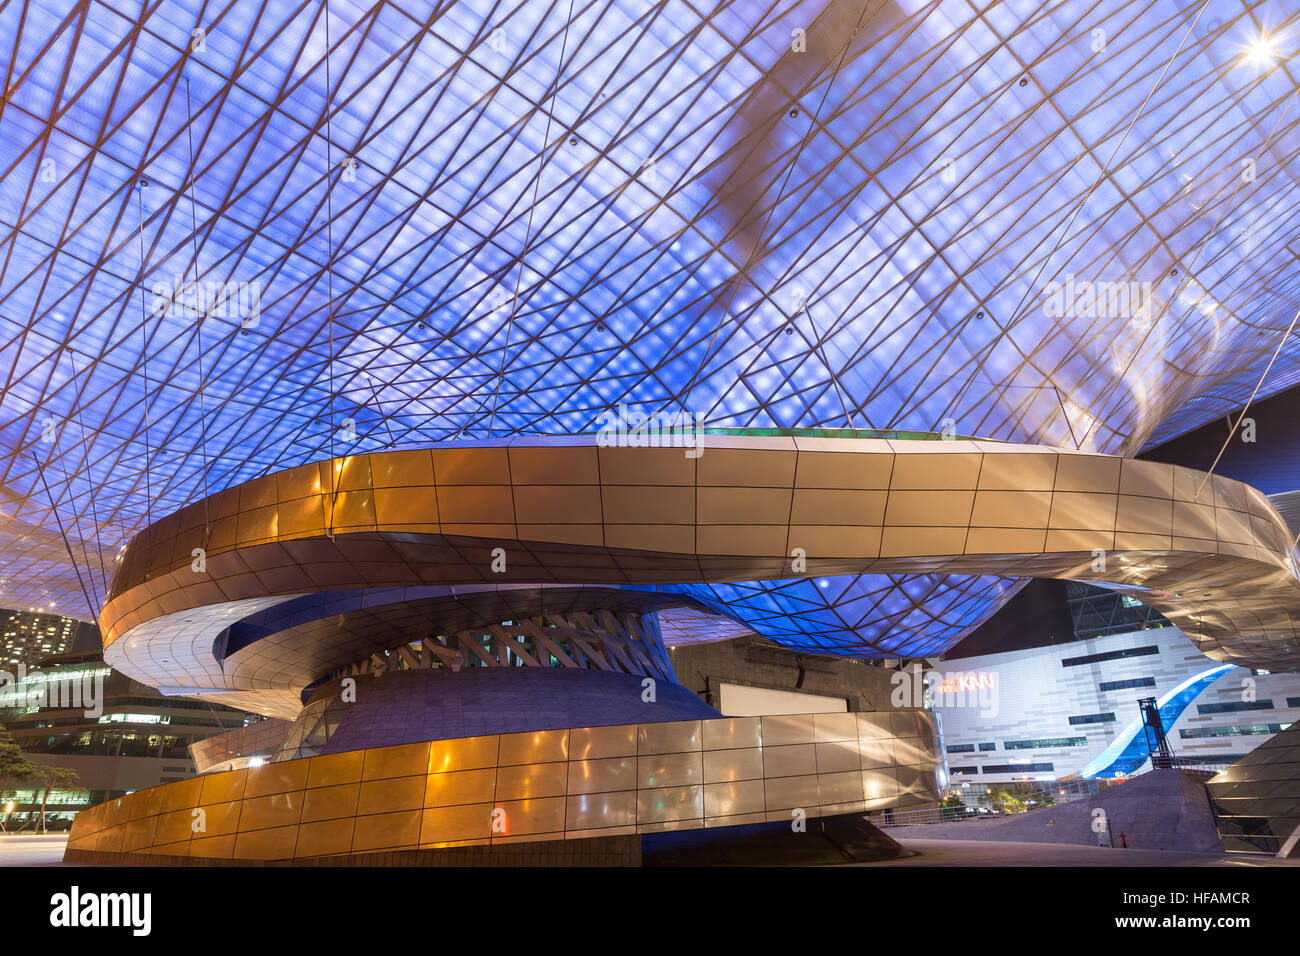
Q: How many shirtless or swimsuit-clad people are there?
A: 0